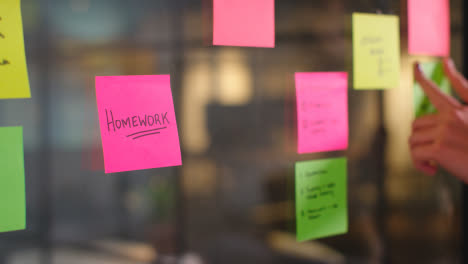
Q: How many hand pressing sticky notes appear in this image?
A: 1